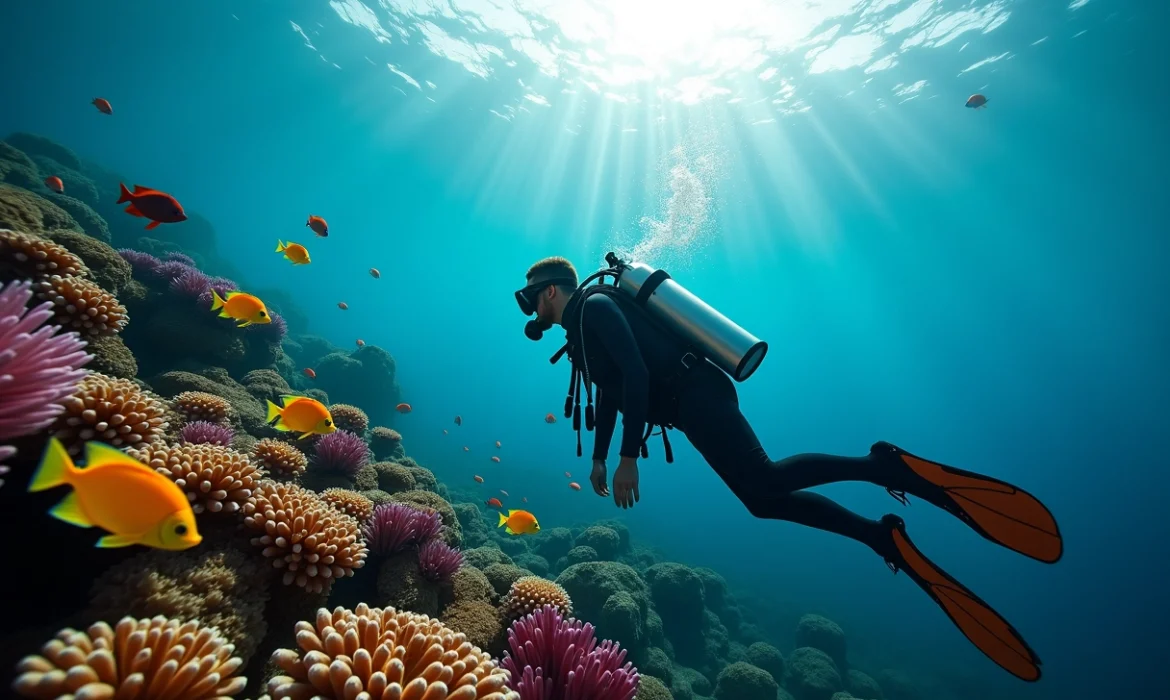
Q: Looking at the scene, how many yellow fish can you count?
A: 5